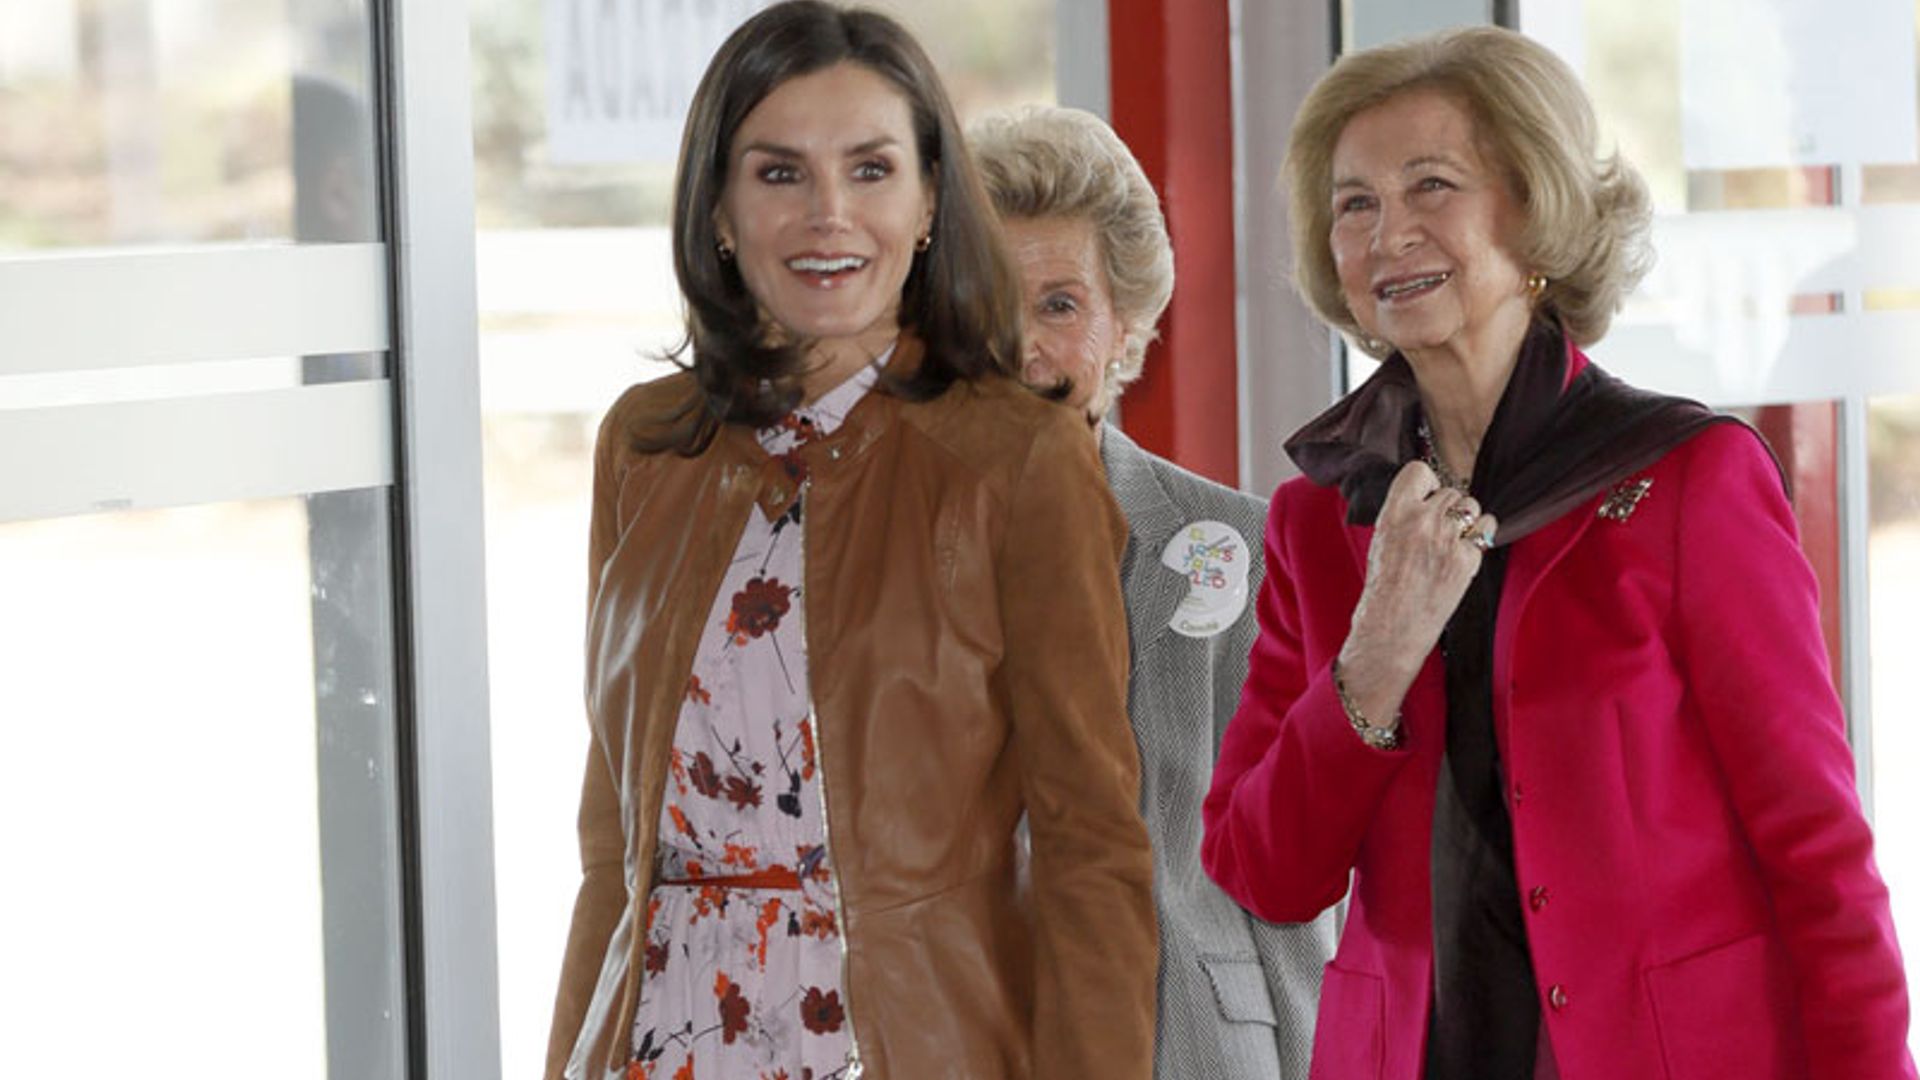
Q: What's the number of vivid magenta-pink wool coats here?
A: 1